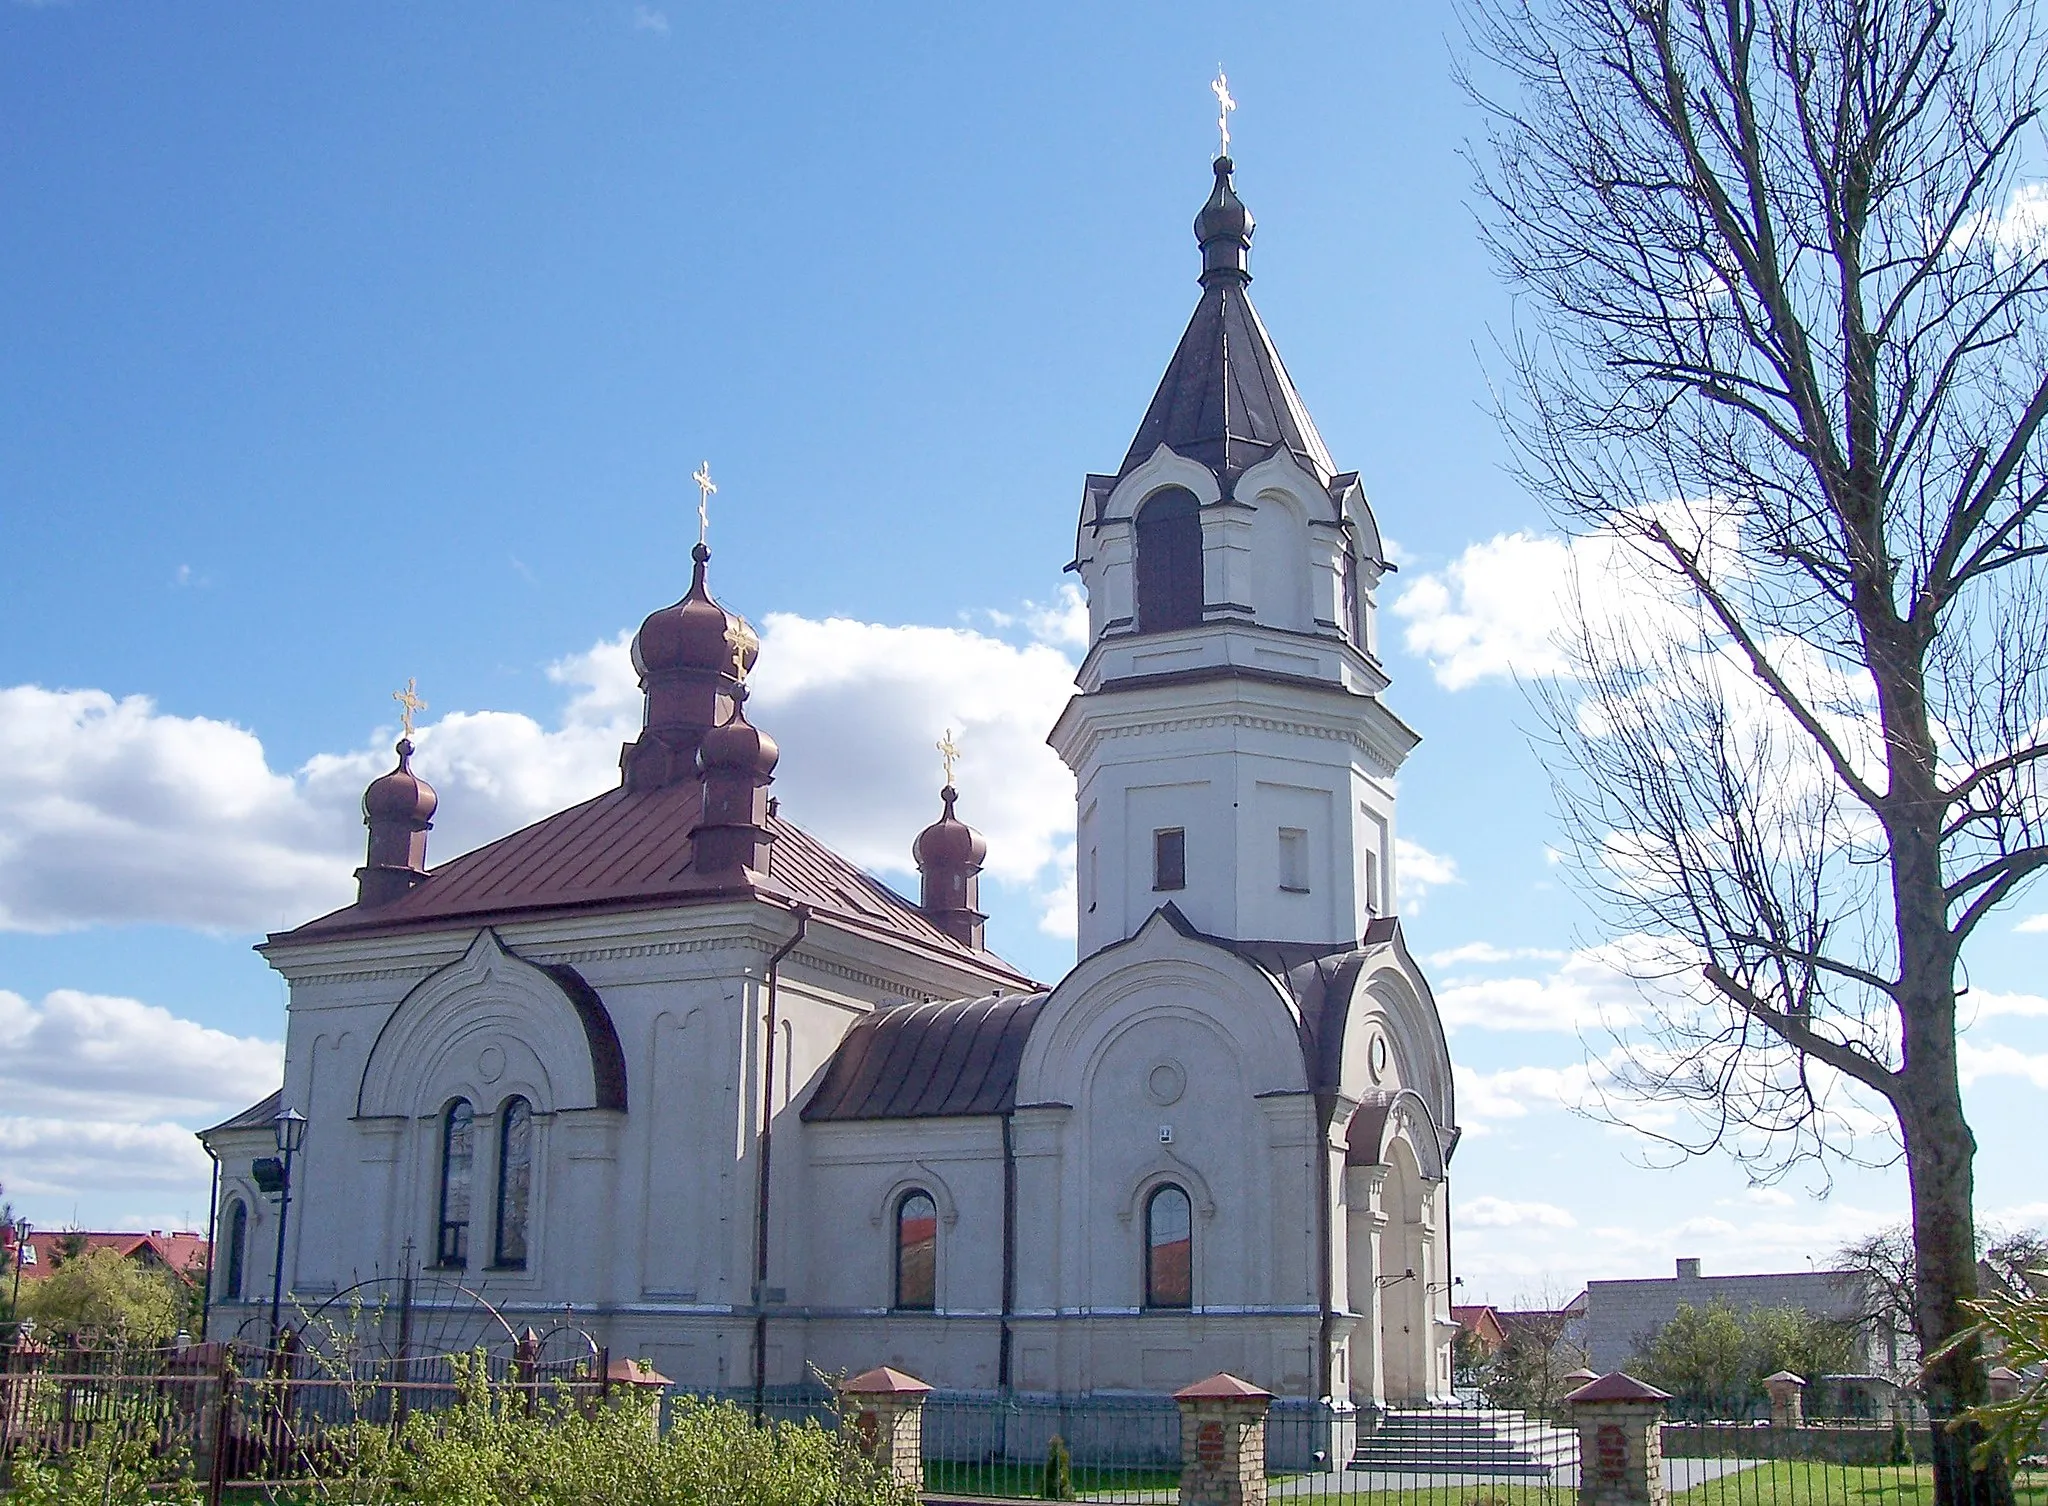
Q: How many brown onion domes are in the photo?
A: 4